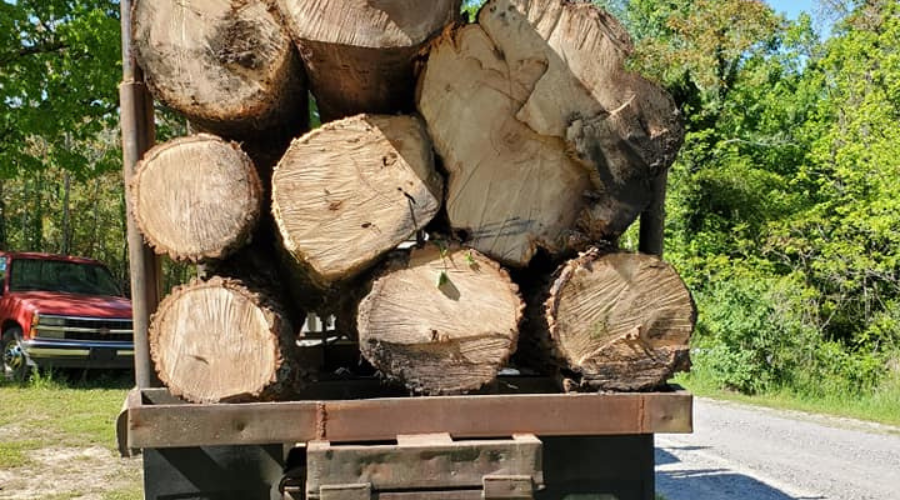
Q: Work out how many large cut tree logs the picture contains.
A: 8